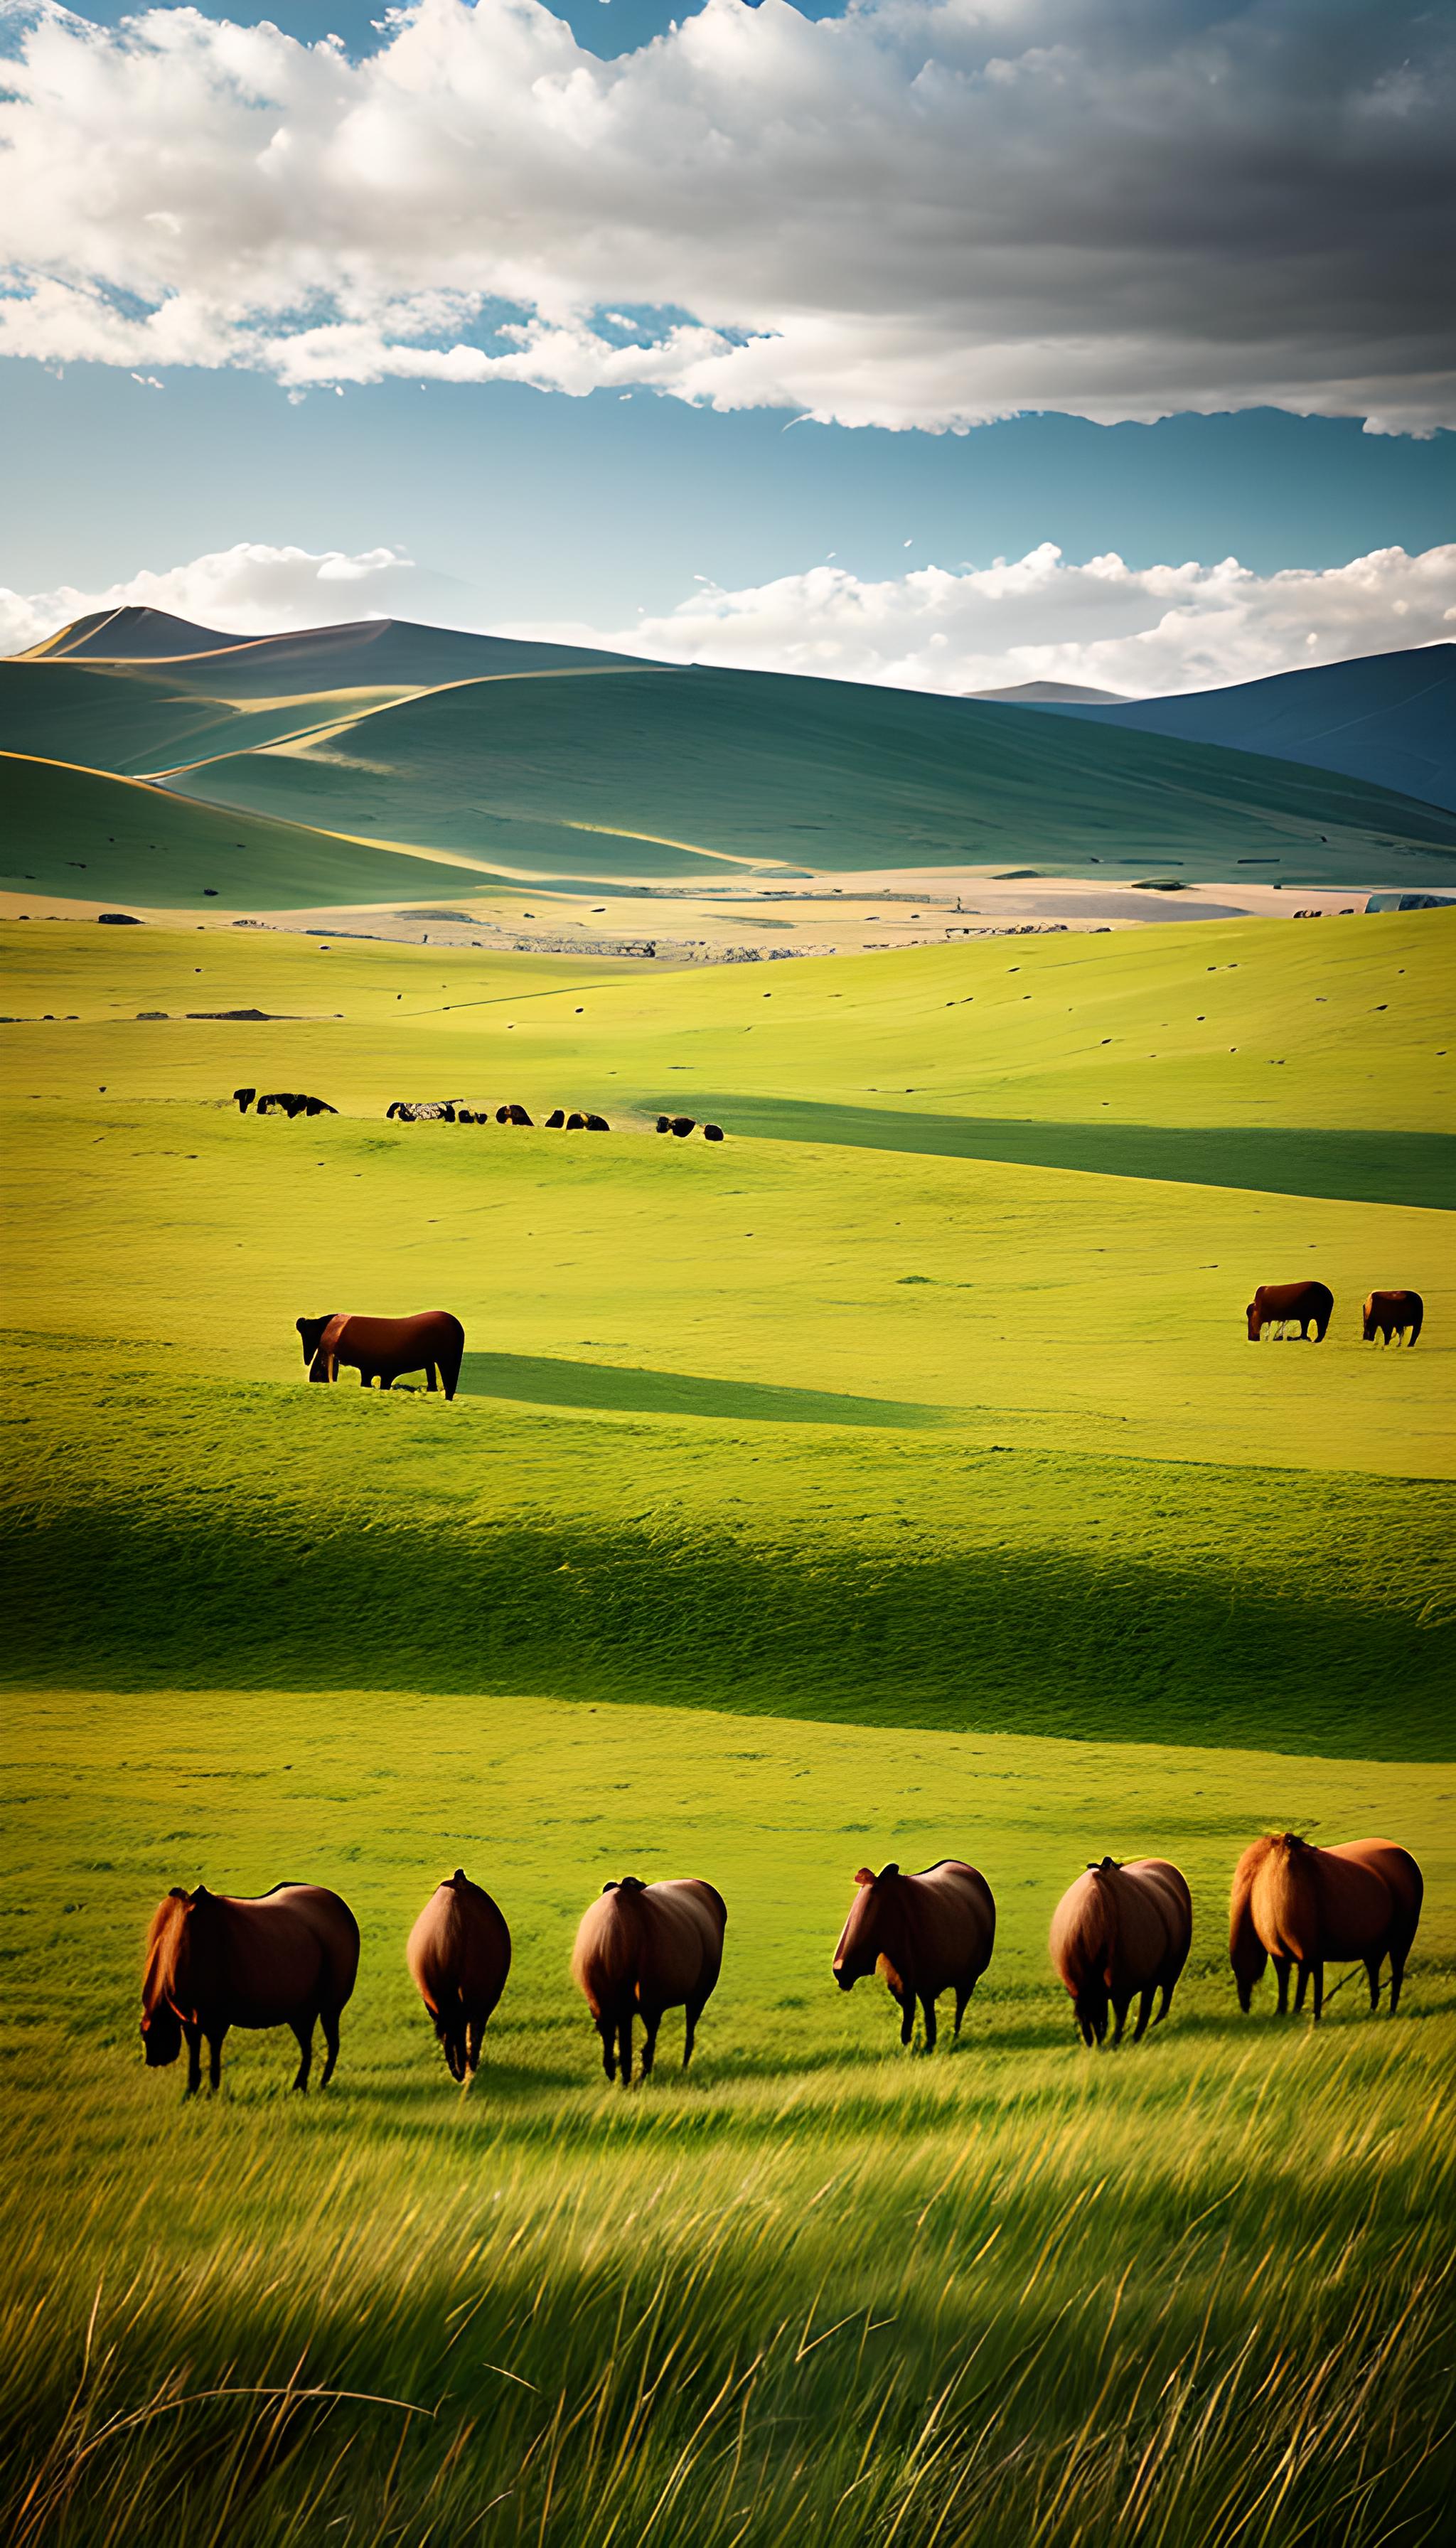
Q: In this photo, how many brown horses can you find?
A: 9